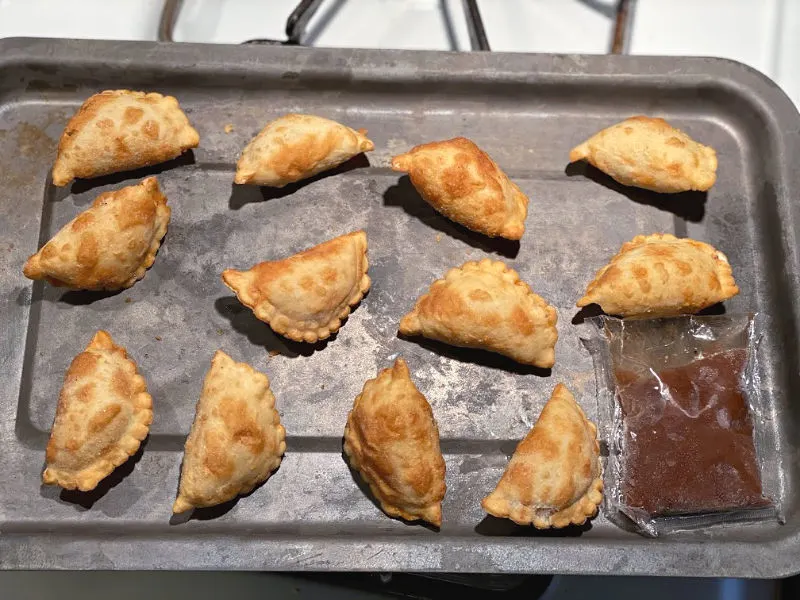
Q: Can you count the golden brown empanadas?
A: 12